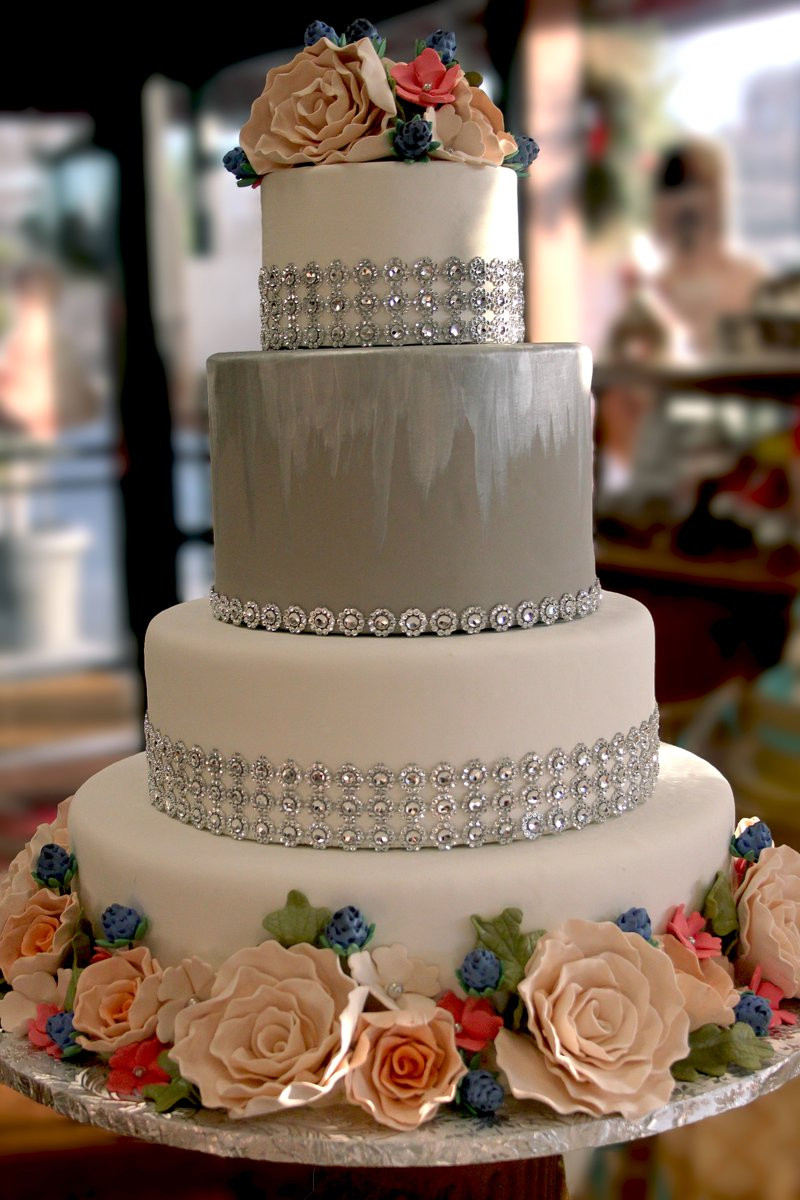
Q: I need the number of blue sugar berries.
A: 15